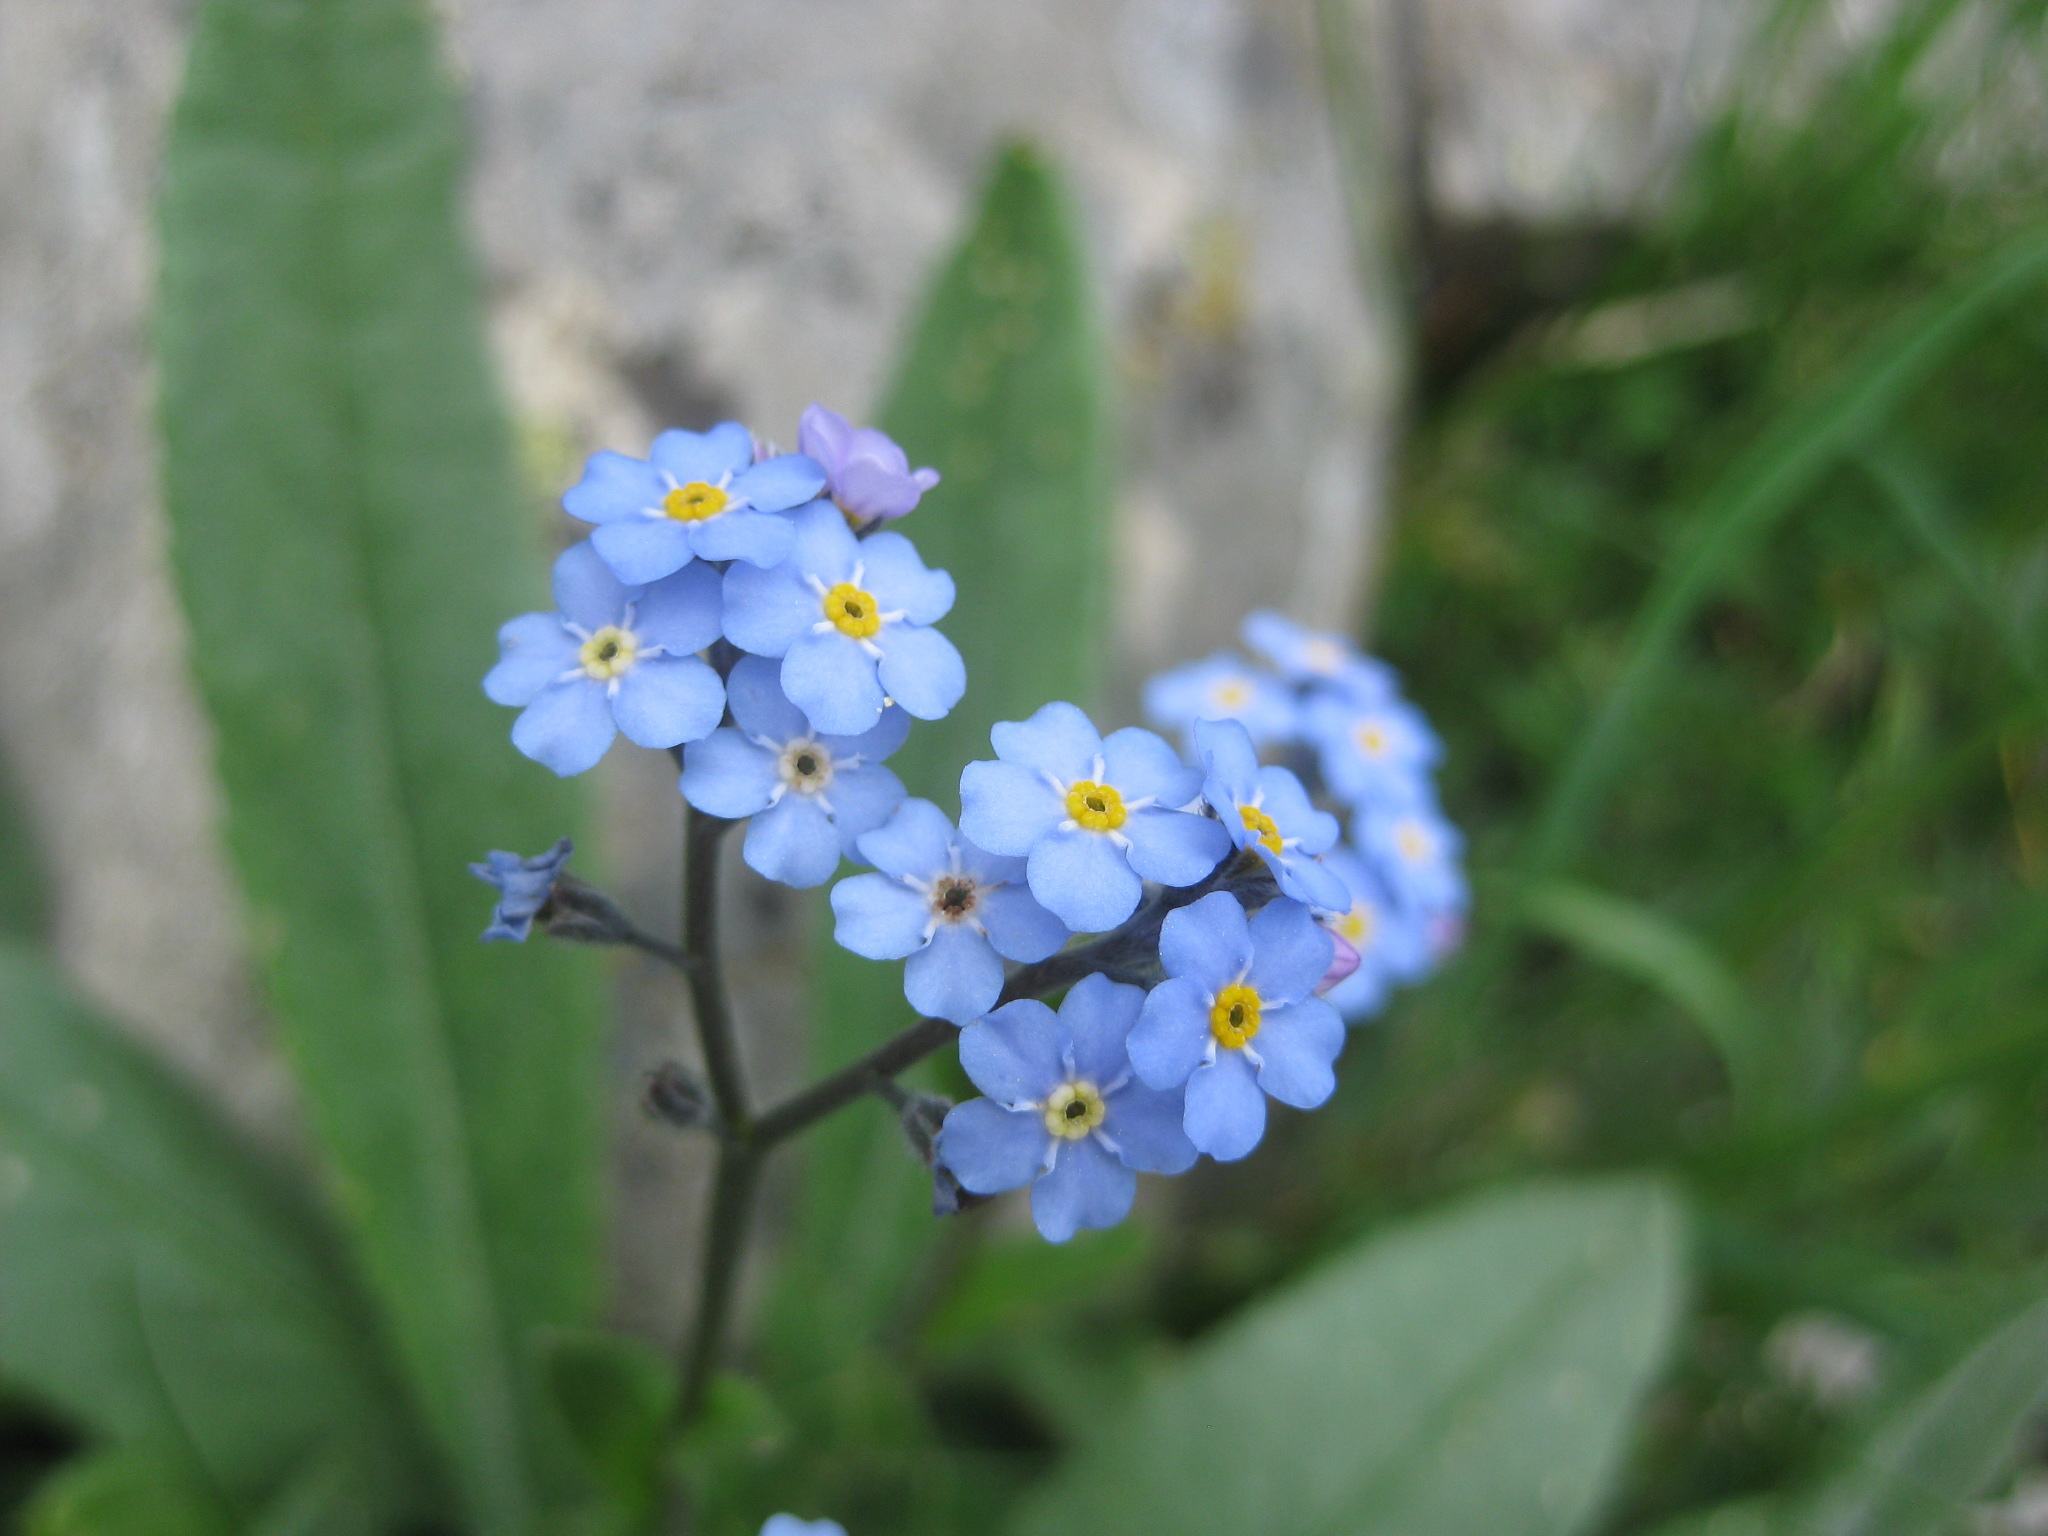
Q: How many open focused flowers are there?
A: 9